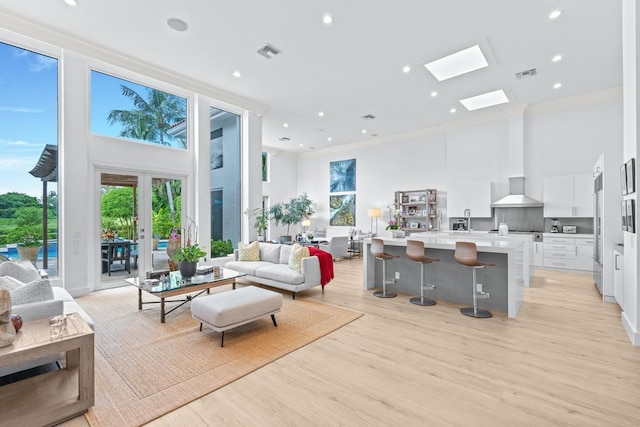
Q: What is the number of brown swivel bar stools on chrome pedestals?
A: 3